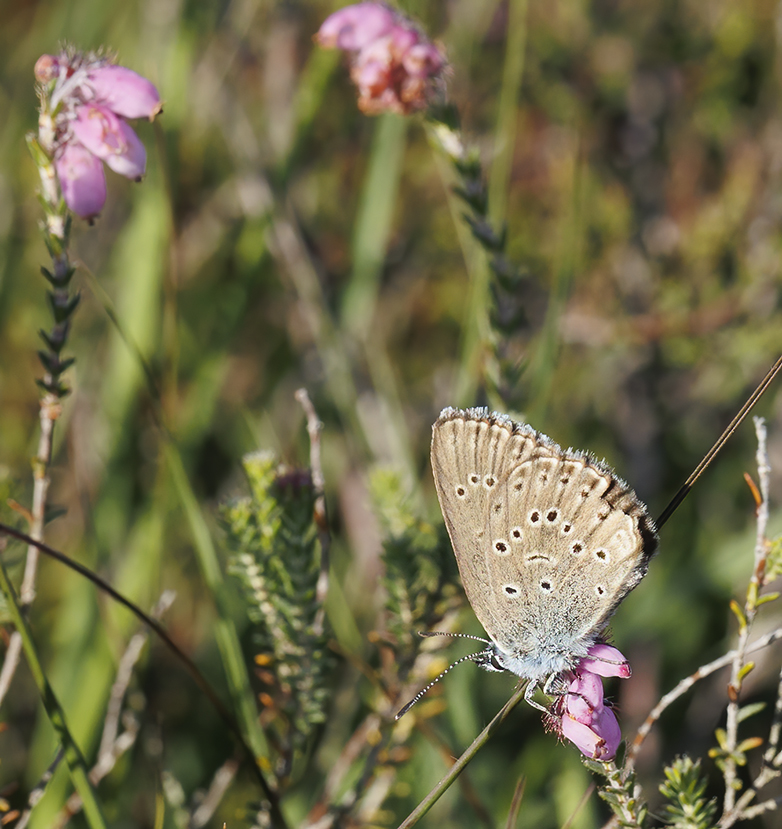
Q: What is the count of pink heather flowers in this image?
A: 3